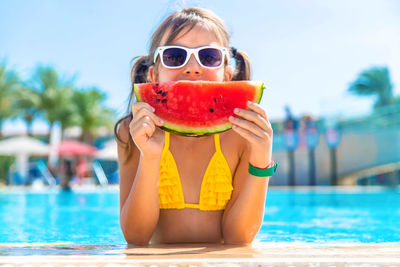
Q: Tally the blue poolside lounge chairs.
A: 2